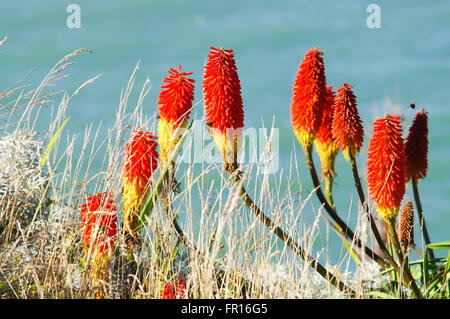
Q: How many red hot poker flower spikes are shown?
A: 11